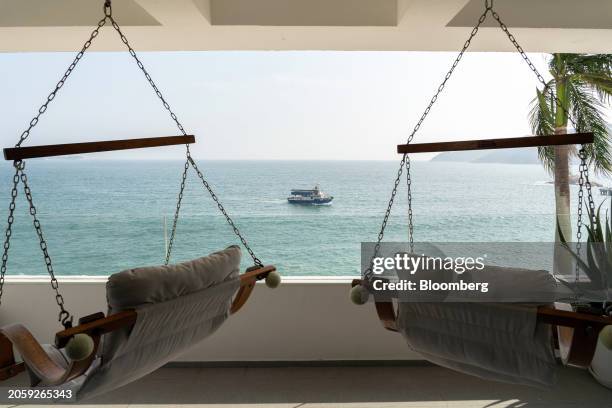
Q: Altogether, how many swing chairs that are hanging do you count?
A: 2